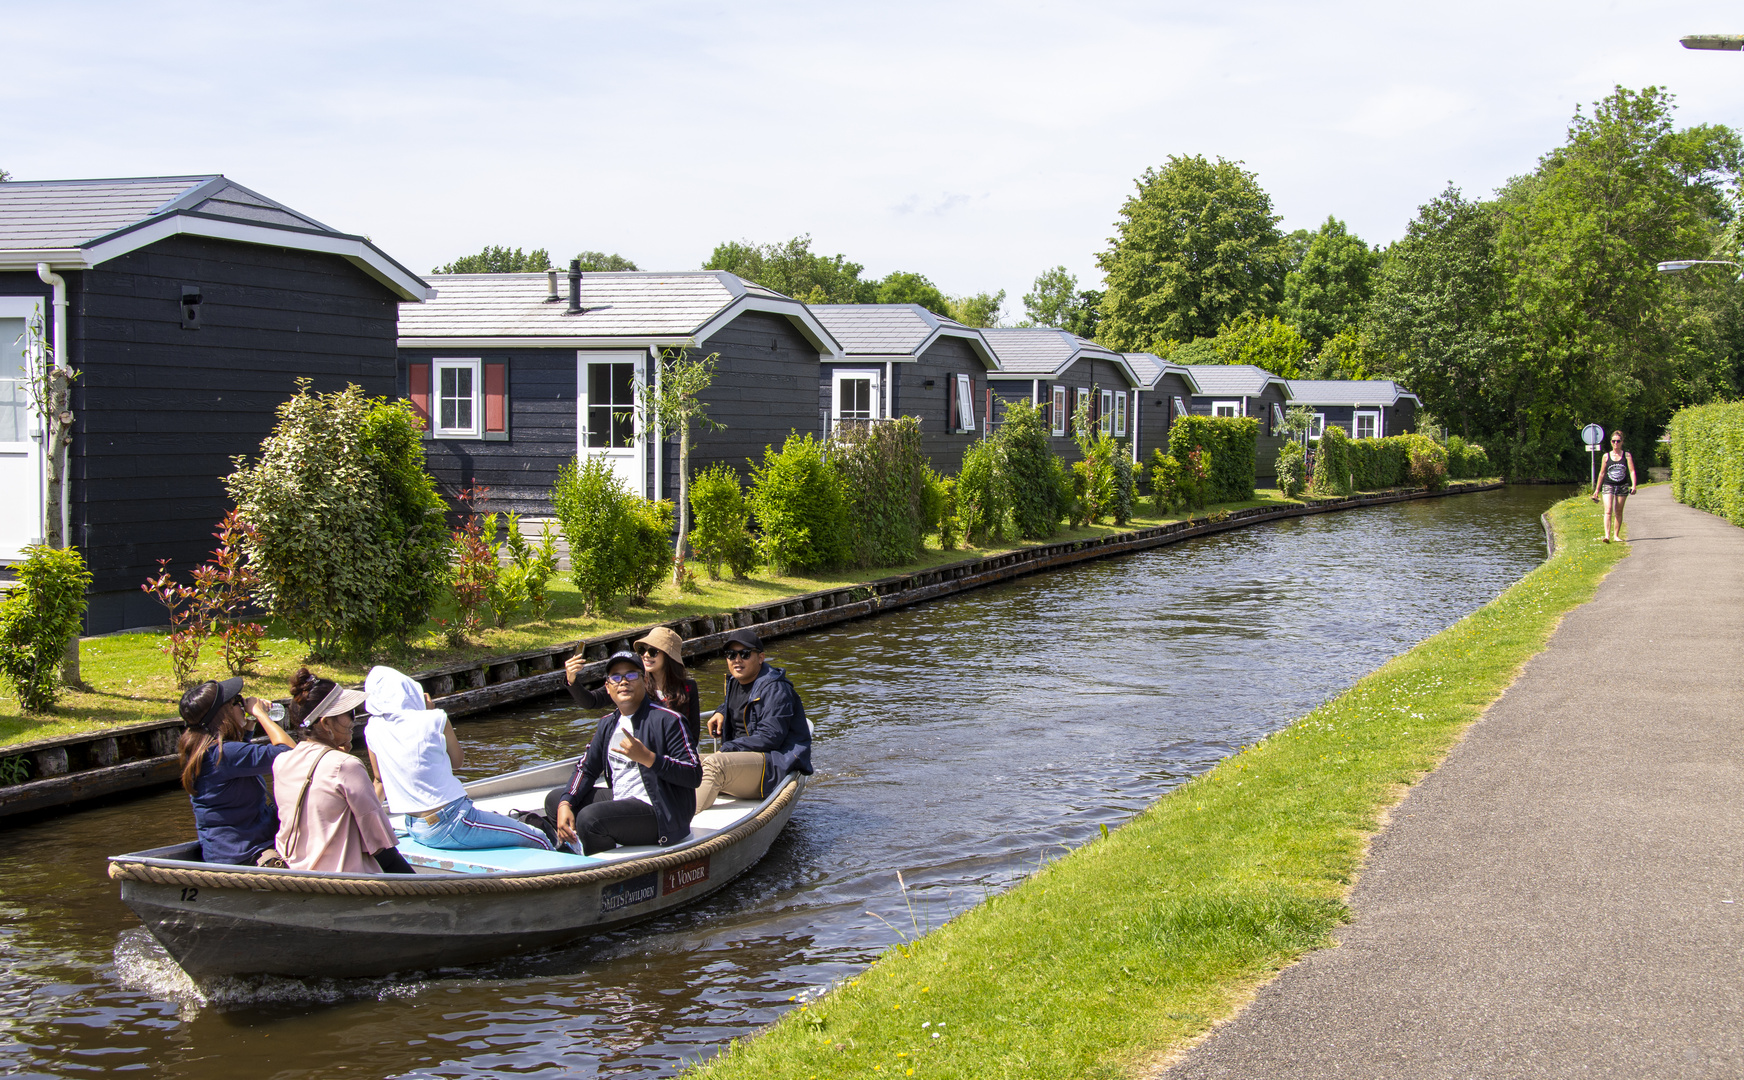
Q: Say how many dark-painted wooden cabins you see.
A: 7